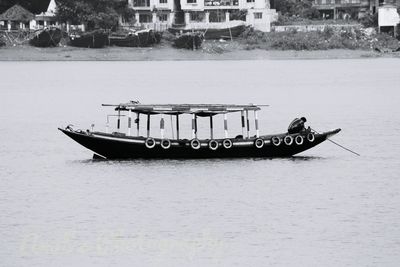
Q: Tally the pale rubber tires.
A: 10